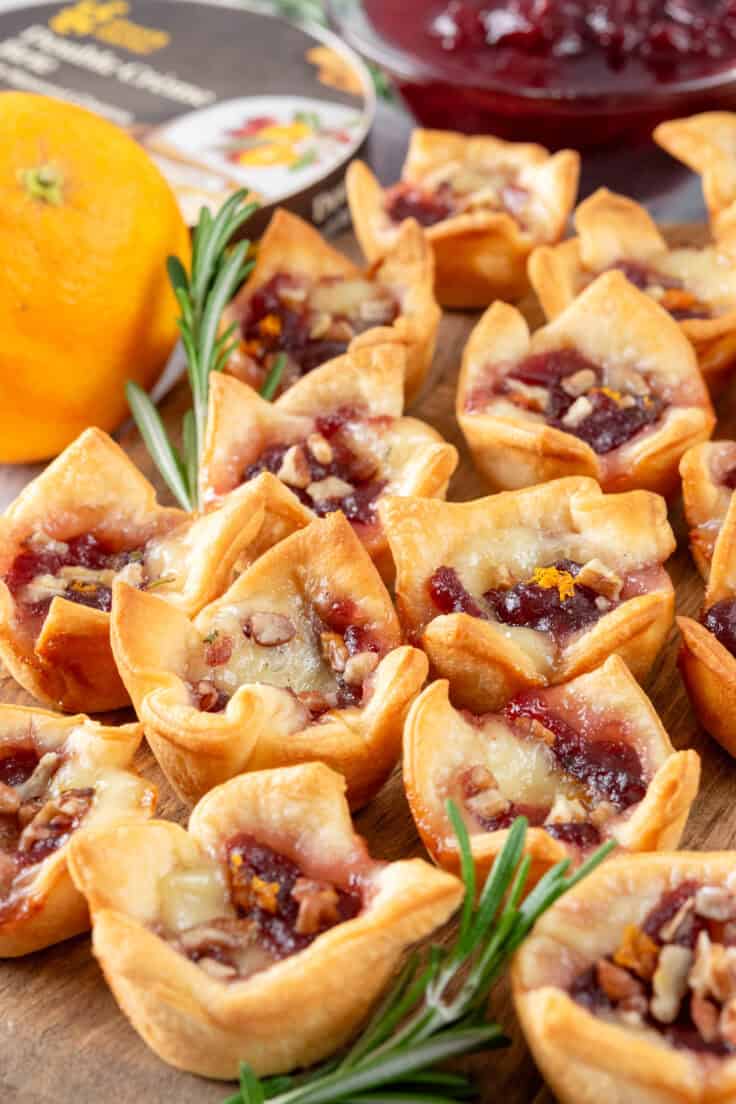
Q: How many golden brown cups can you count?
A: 15